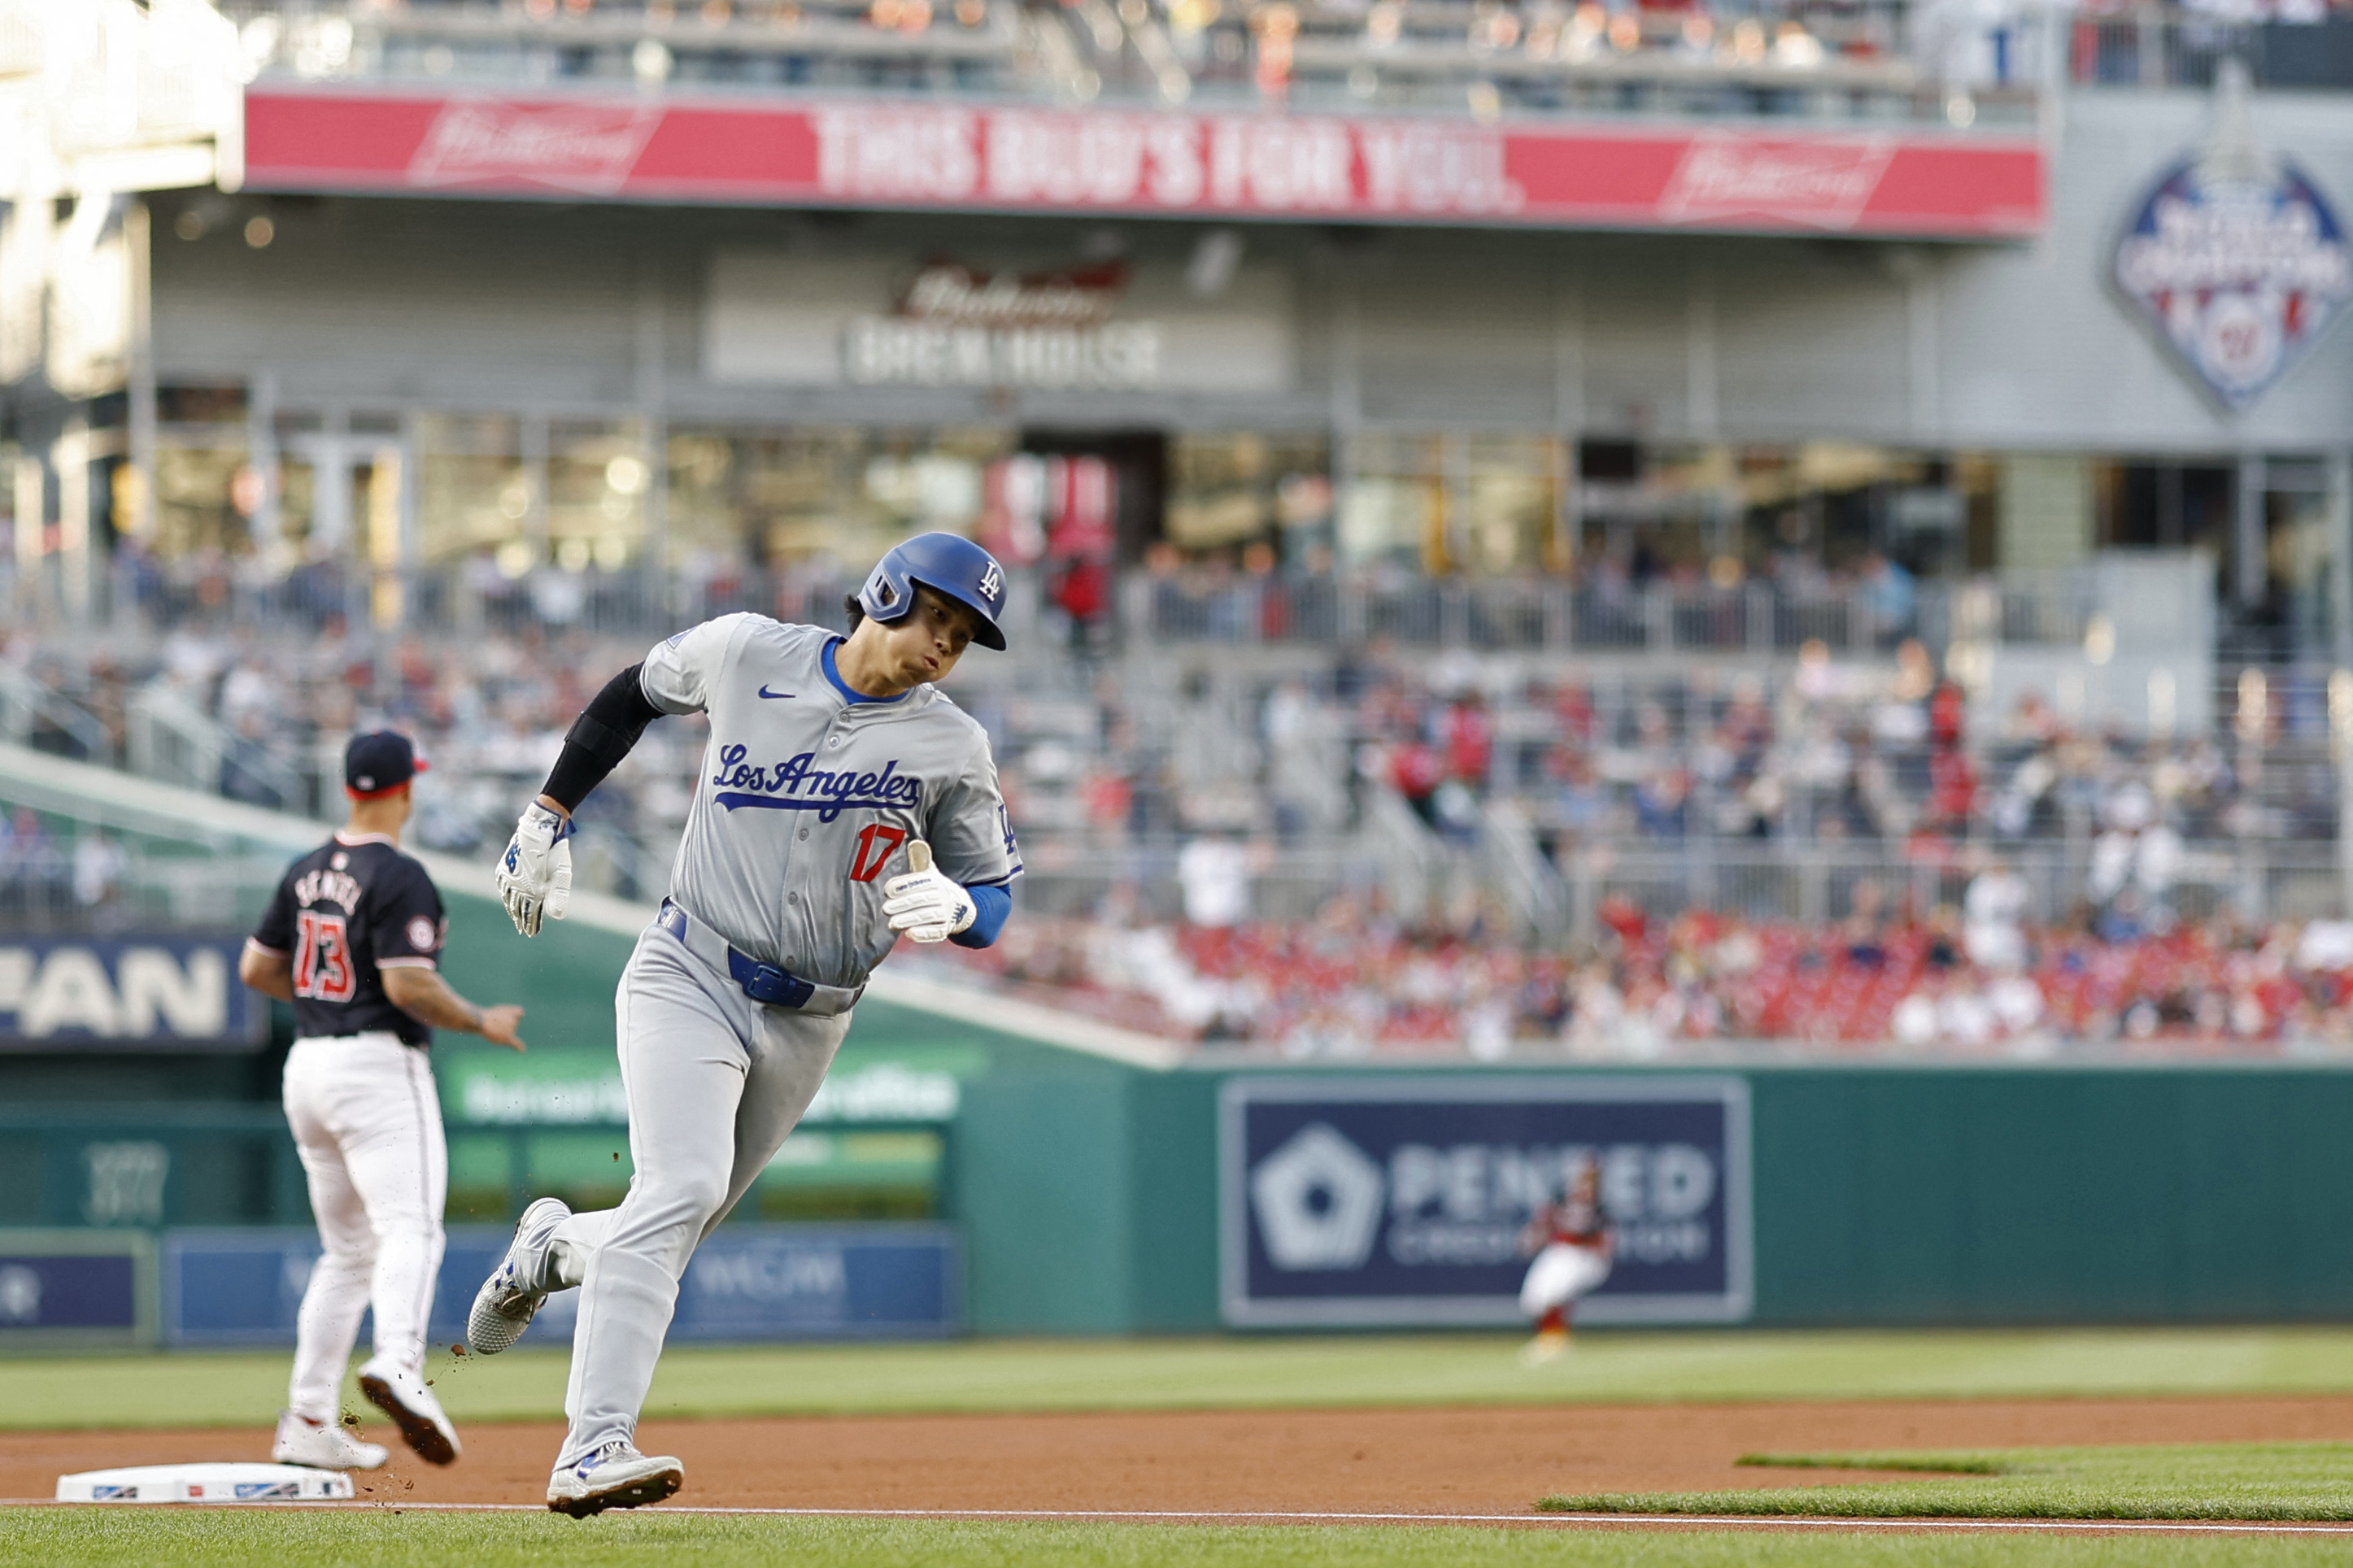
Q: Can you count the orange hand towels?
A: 0